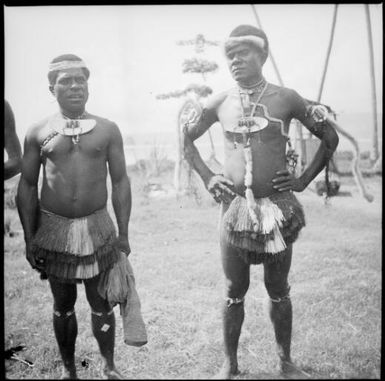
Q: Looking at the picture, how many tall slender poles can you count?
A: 3